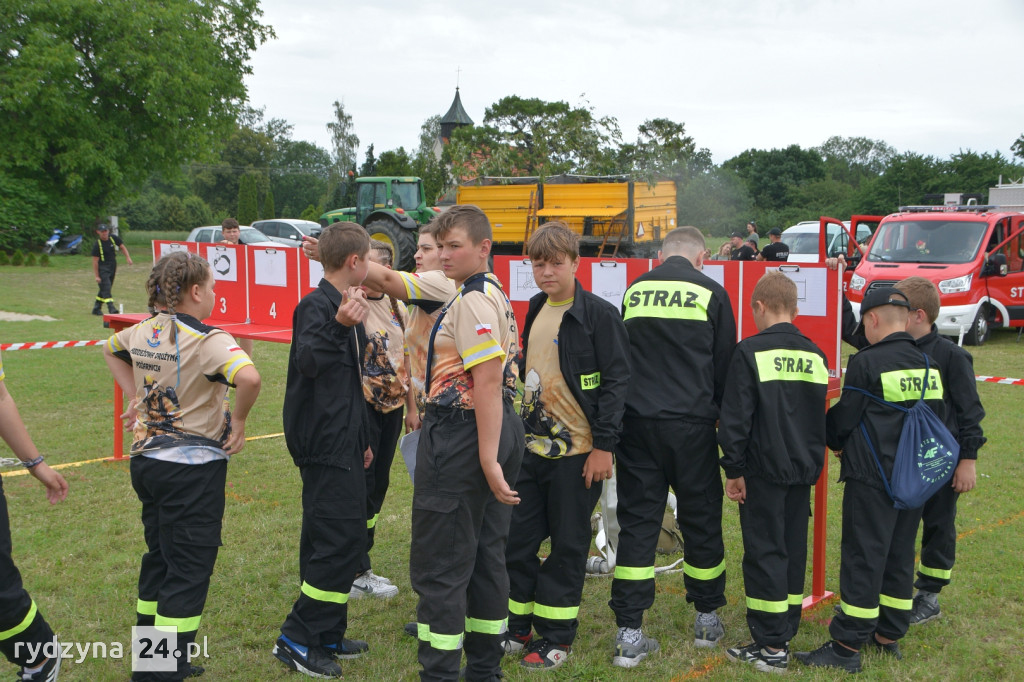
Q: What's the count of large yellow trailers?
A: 1